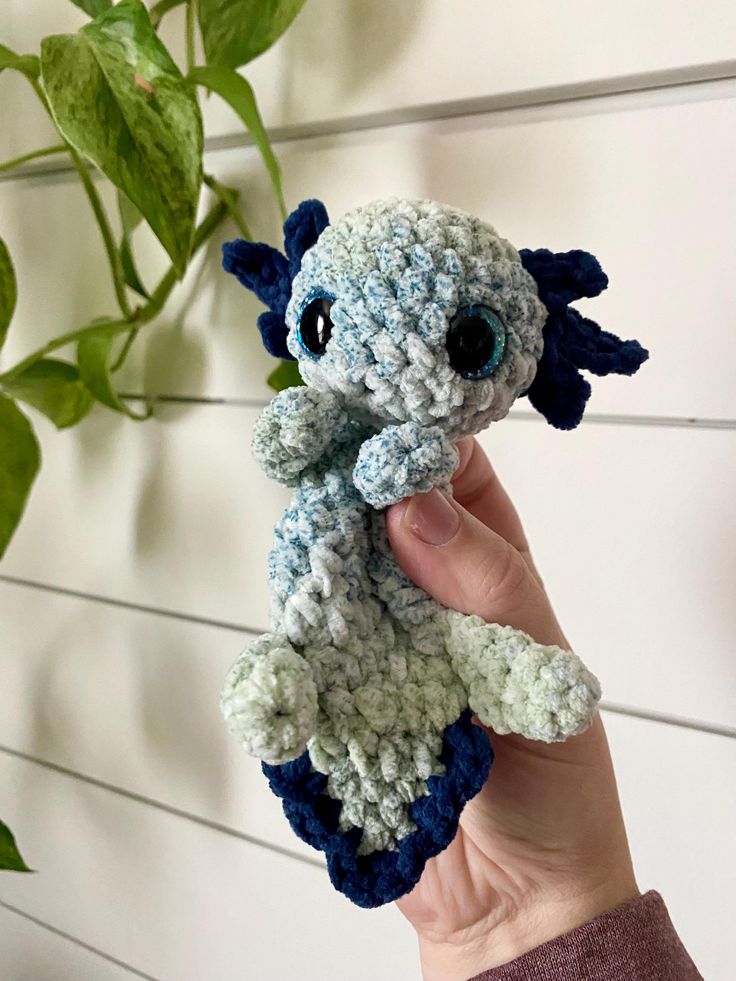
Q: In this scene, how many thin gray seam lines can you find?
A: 5